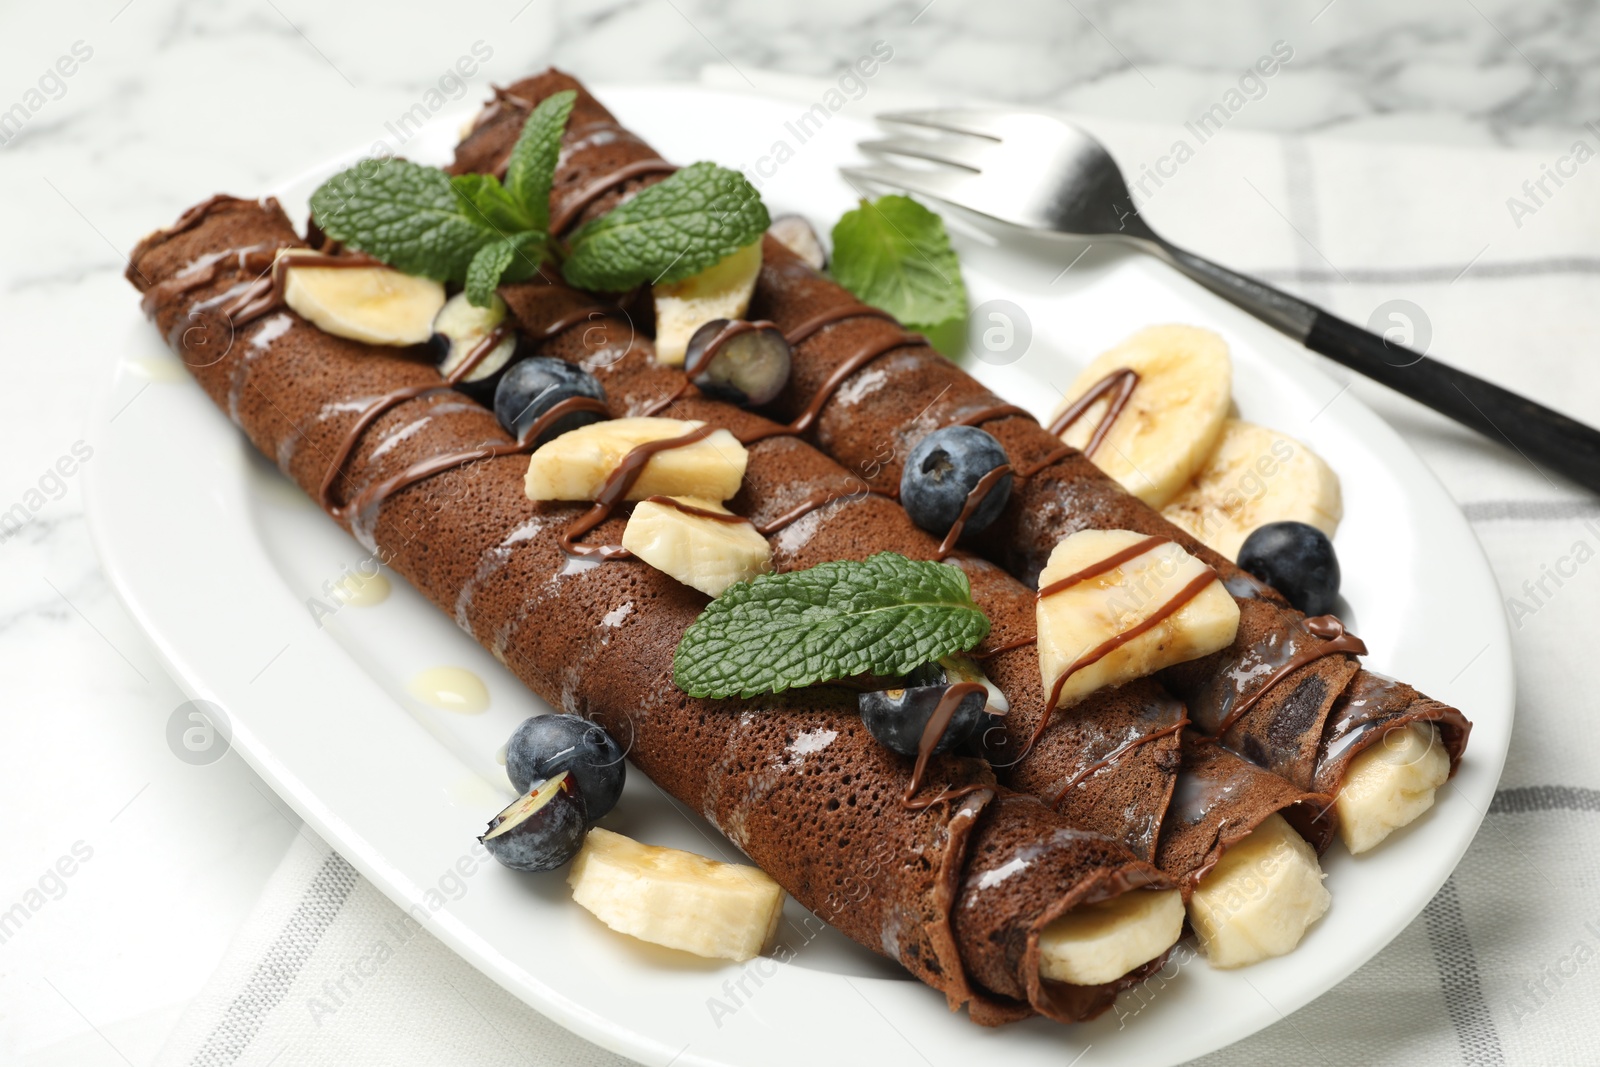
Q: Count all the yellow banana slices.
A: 11